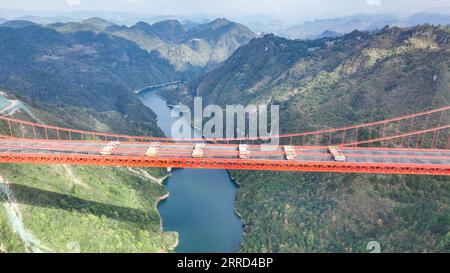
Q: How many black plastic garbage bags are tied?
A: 0